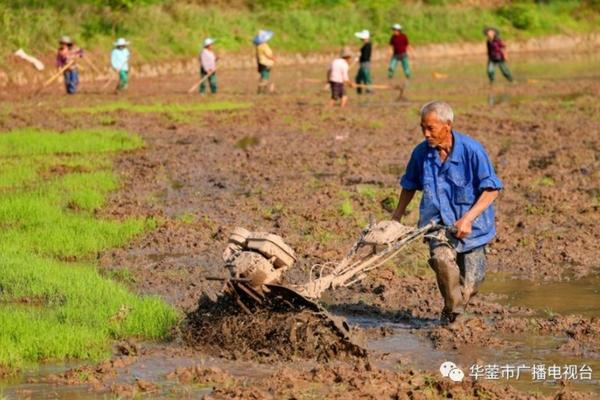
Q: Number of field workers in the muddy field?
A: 9